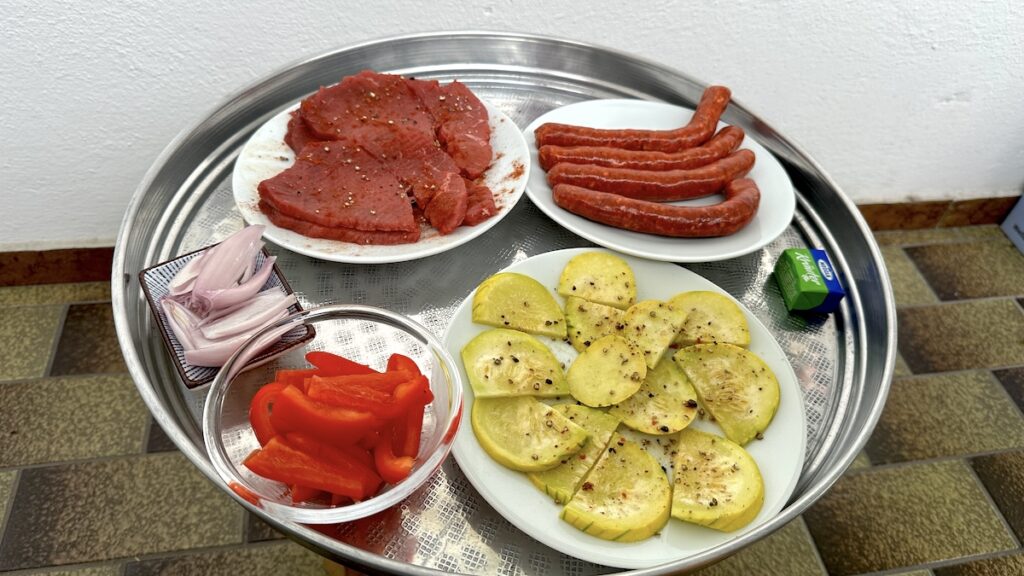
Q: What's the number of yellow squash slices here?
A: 13